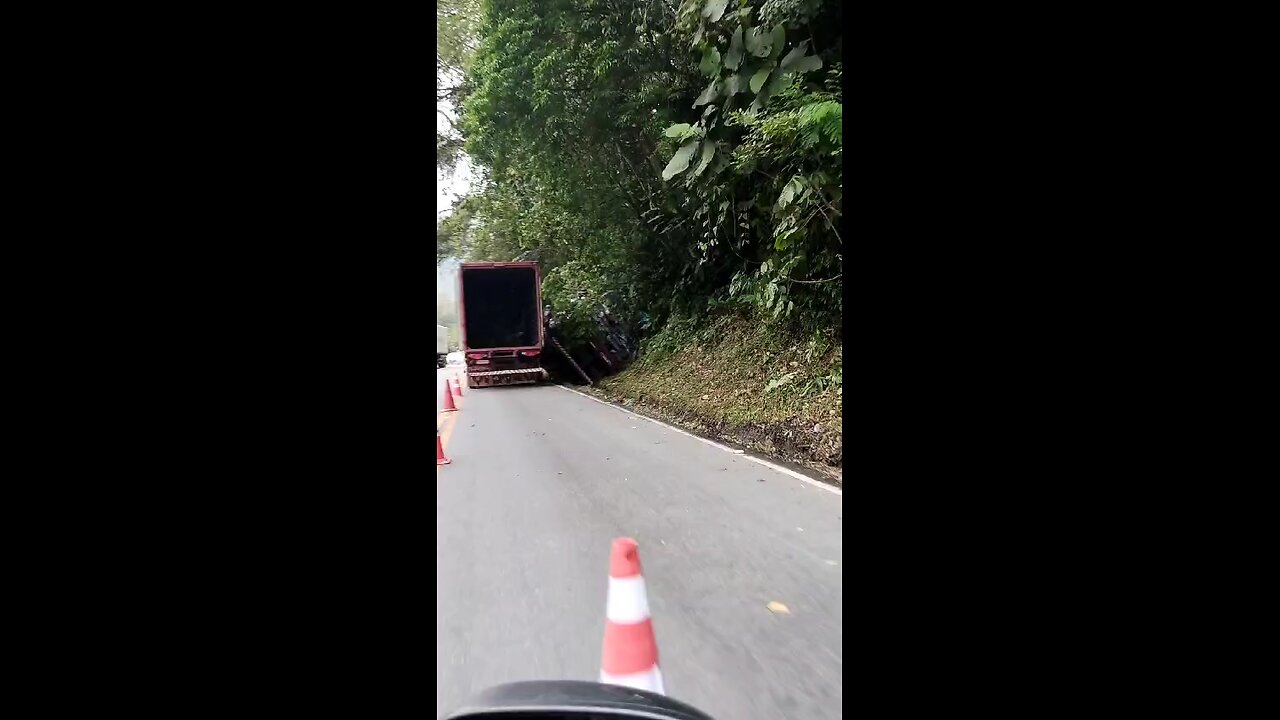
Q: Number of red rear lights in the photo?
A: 2